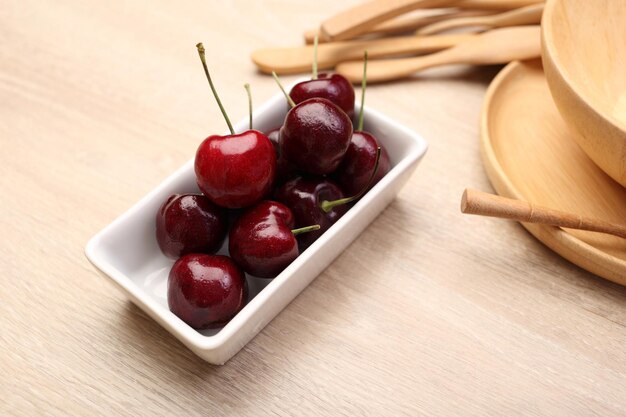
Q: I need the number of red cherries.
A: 9